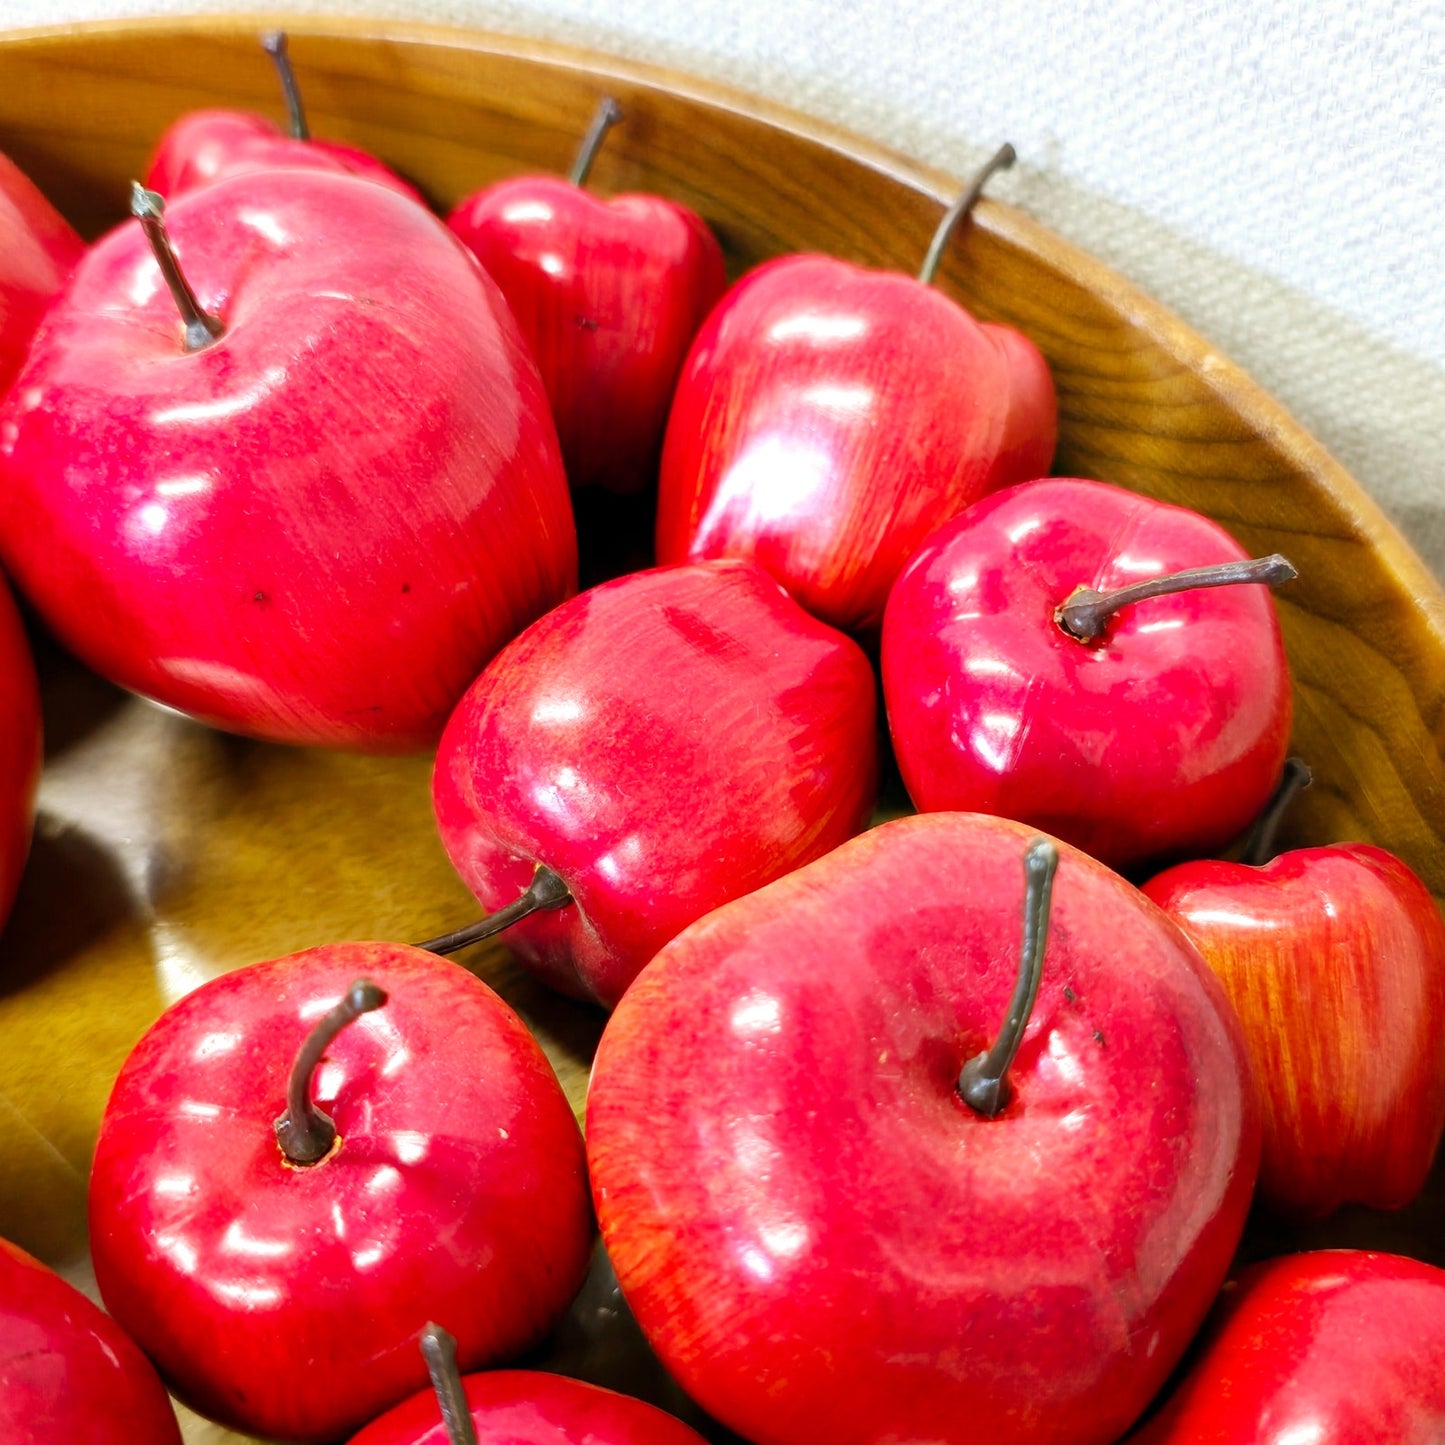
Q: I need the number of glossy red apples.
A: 14